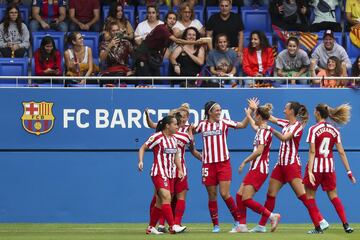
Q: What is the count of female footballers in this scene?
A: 7